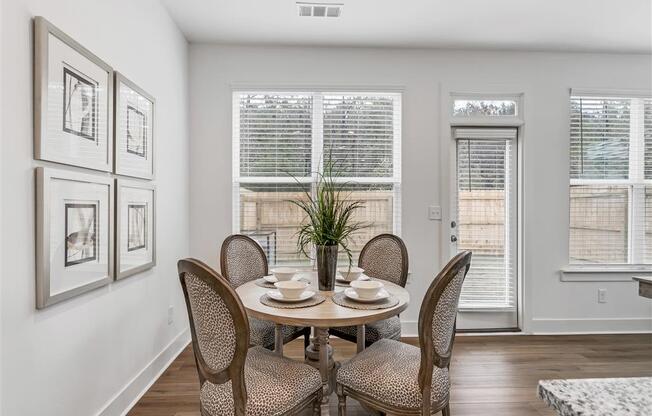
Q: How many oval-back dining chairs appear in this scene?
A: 4